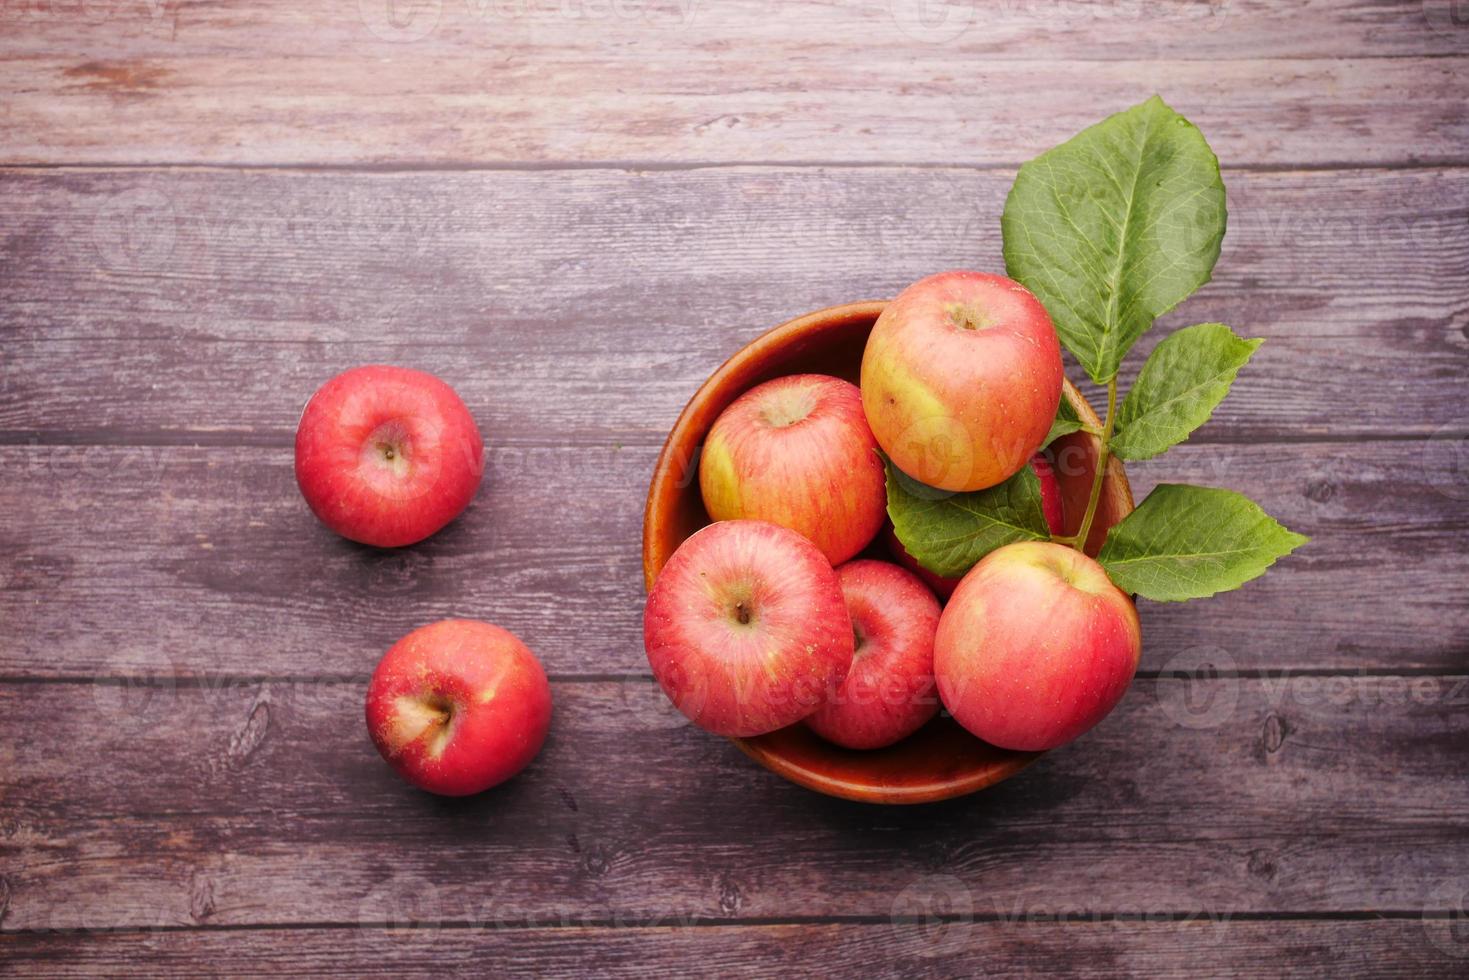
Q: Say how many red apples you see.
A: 8